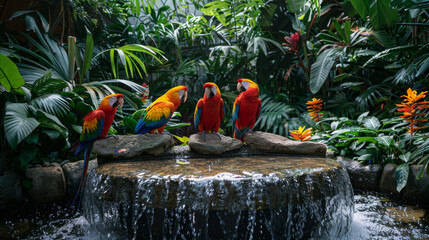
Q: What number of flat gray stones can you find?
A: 3